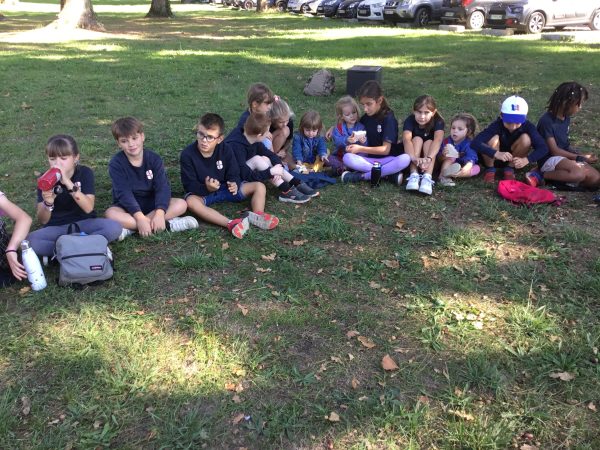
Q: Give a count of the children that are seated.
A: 14